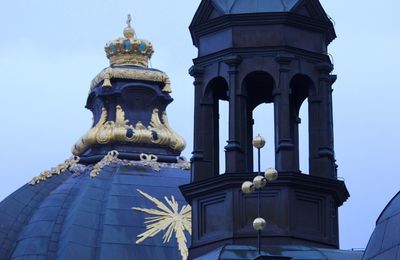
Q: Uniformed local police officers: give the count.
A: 0